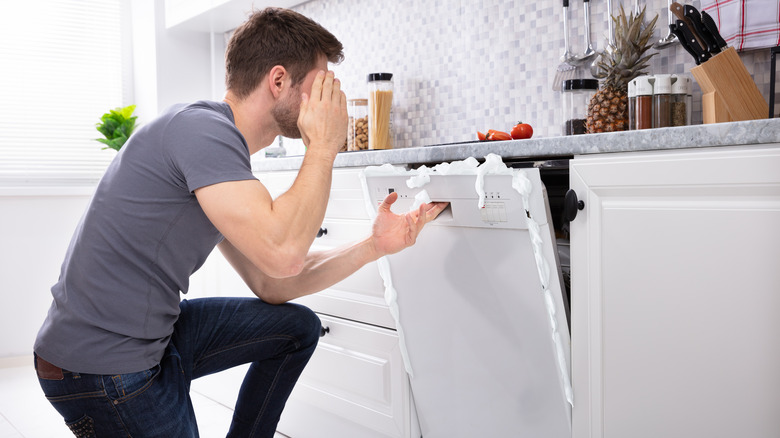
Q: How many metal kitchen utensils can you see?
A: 5